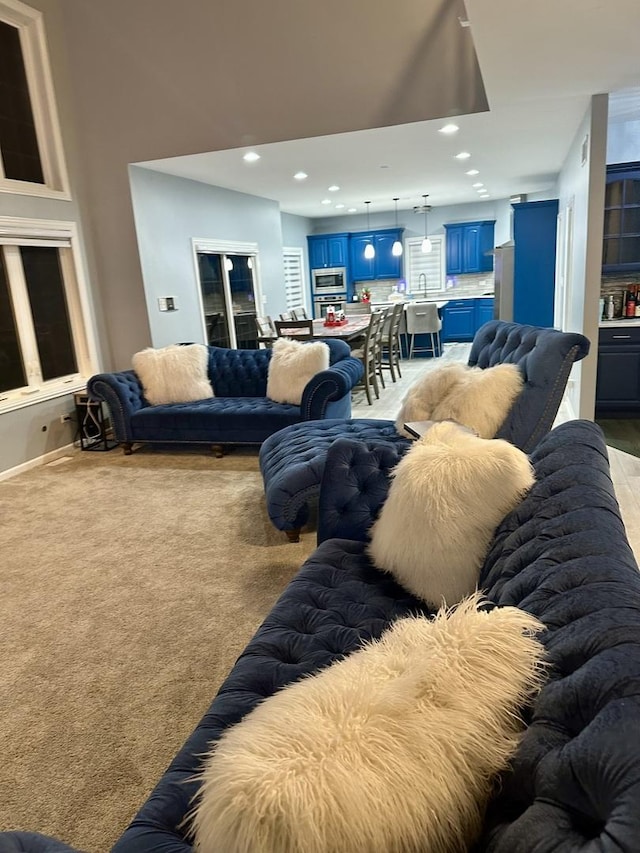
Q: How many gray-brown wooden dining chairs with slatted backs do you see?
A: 8